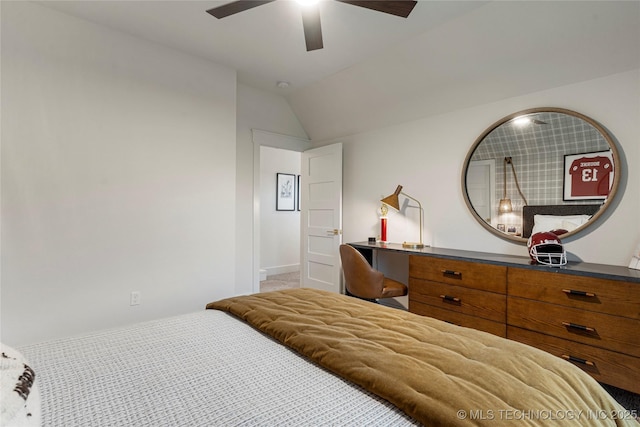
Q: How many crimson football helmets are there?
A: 1